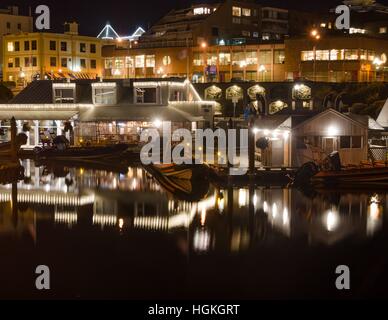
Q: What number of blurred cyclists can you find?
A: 0